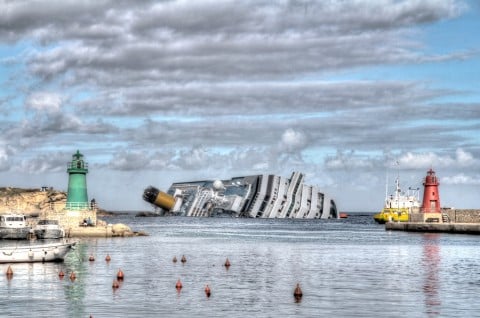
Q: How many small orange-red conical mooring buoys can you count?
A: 13